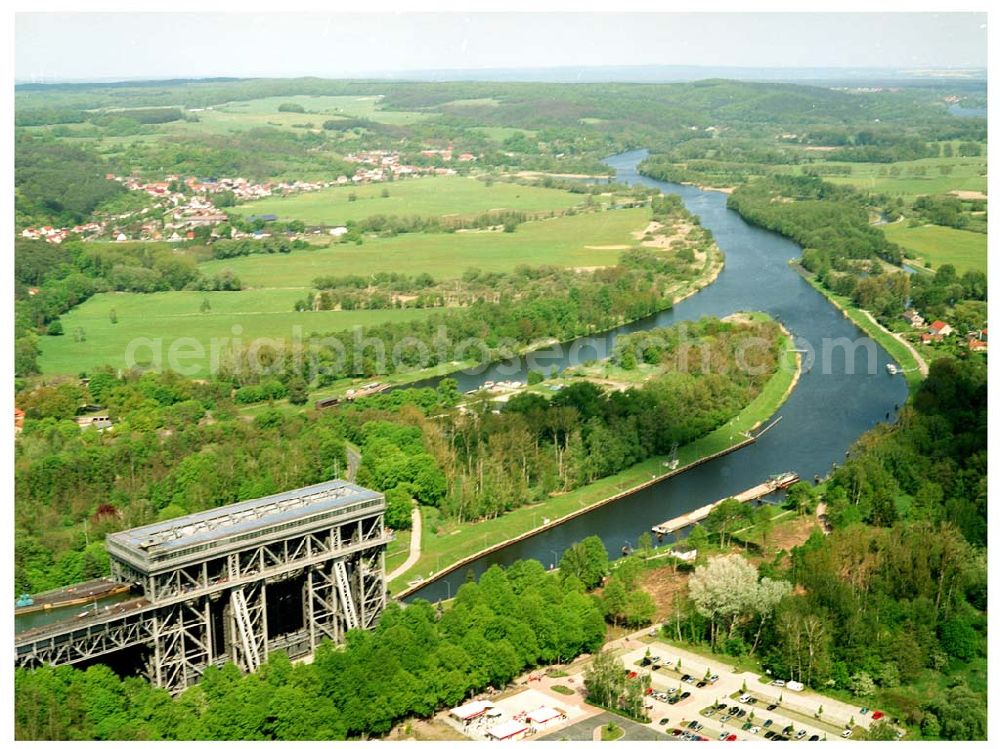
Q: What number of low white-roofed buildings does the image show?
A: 3